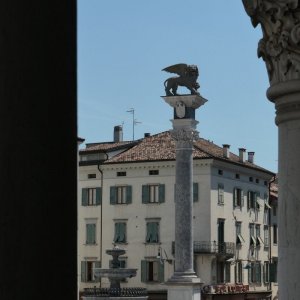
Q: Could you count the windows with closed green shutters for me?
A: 3